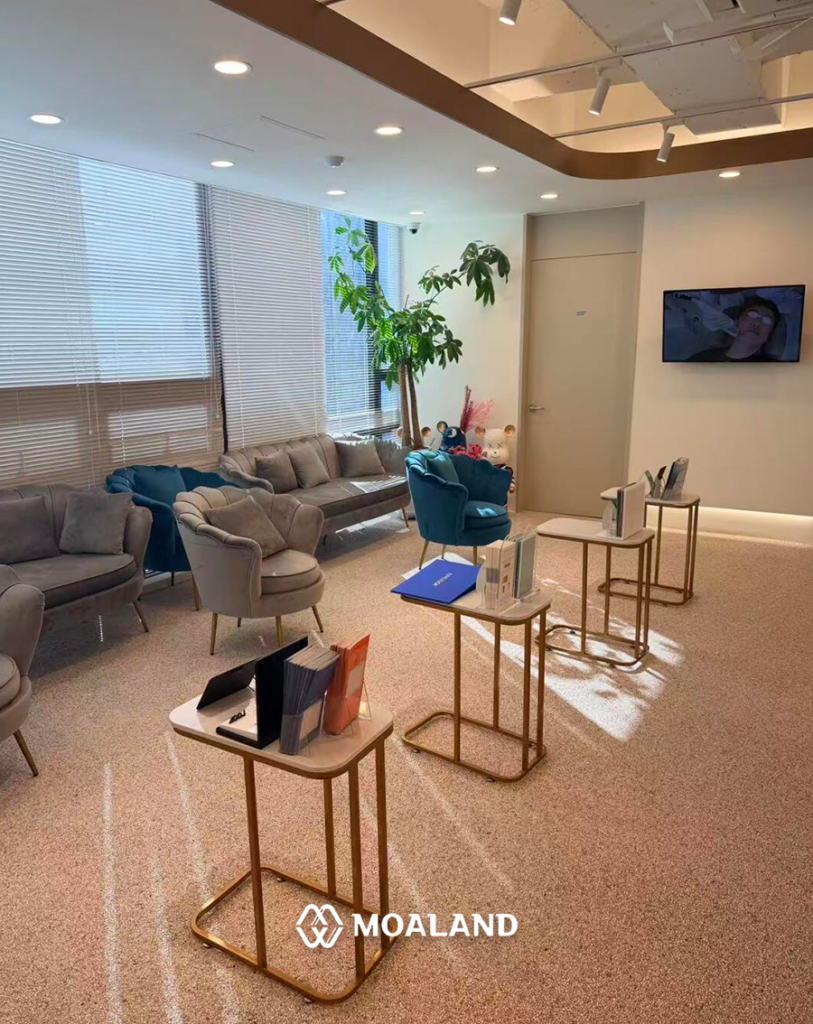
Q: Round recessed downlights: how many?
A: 9